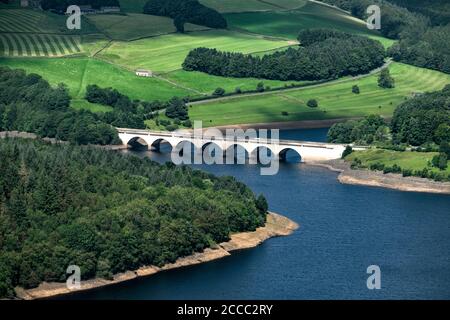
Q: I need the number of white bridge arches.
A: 7